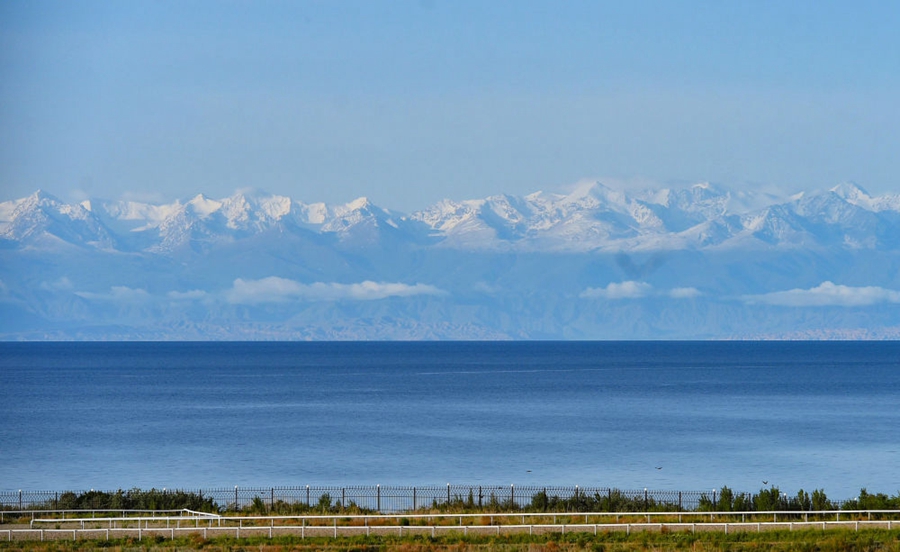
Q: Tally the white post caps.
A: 13